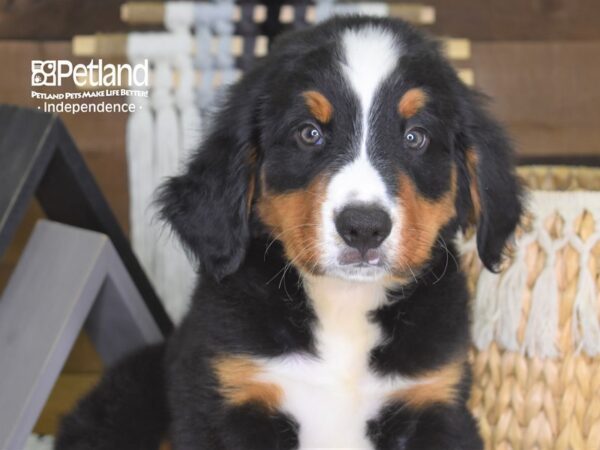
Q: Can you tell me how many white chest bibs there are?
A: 1